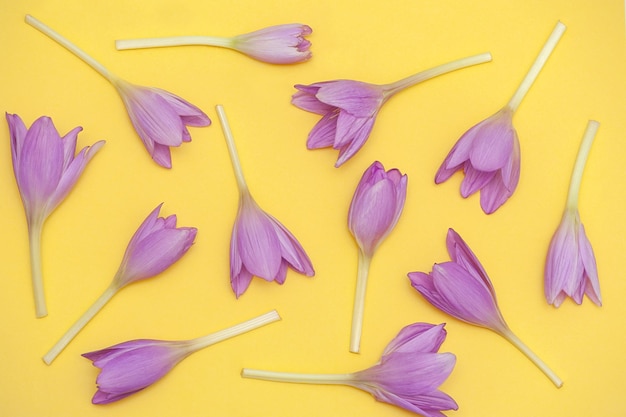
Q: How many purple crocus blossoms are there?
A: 12